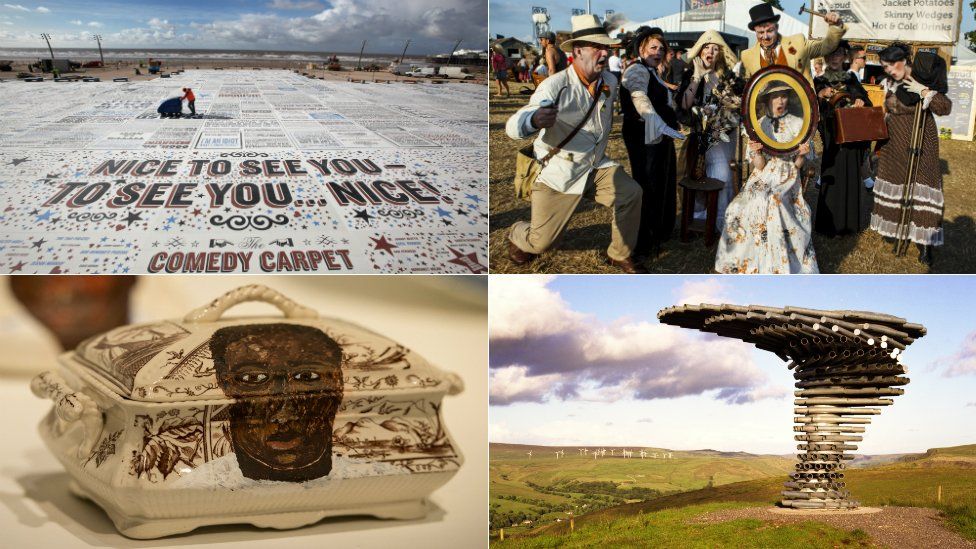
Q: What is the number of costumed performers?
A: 7